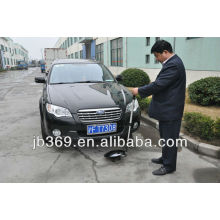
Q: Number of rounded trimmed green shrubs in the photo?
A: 2